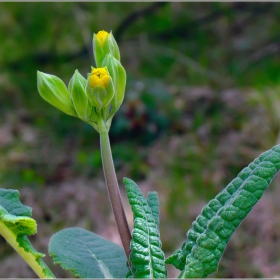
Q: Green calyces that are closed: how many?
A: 3